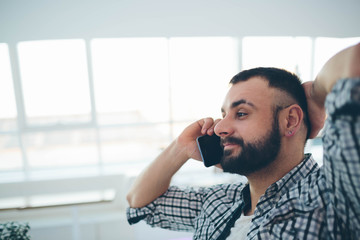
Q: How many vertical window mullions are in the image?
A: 5